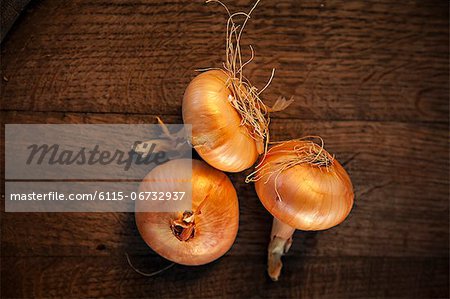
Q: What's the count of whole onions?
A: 3